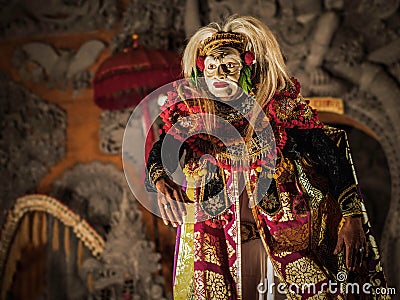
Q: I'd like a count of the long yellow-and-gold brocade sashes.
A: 1